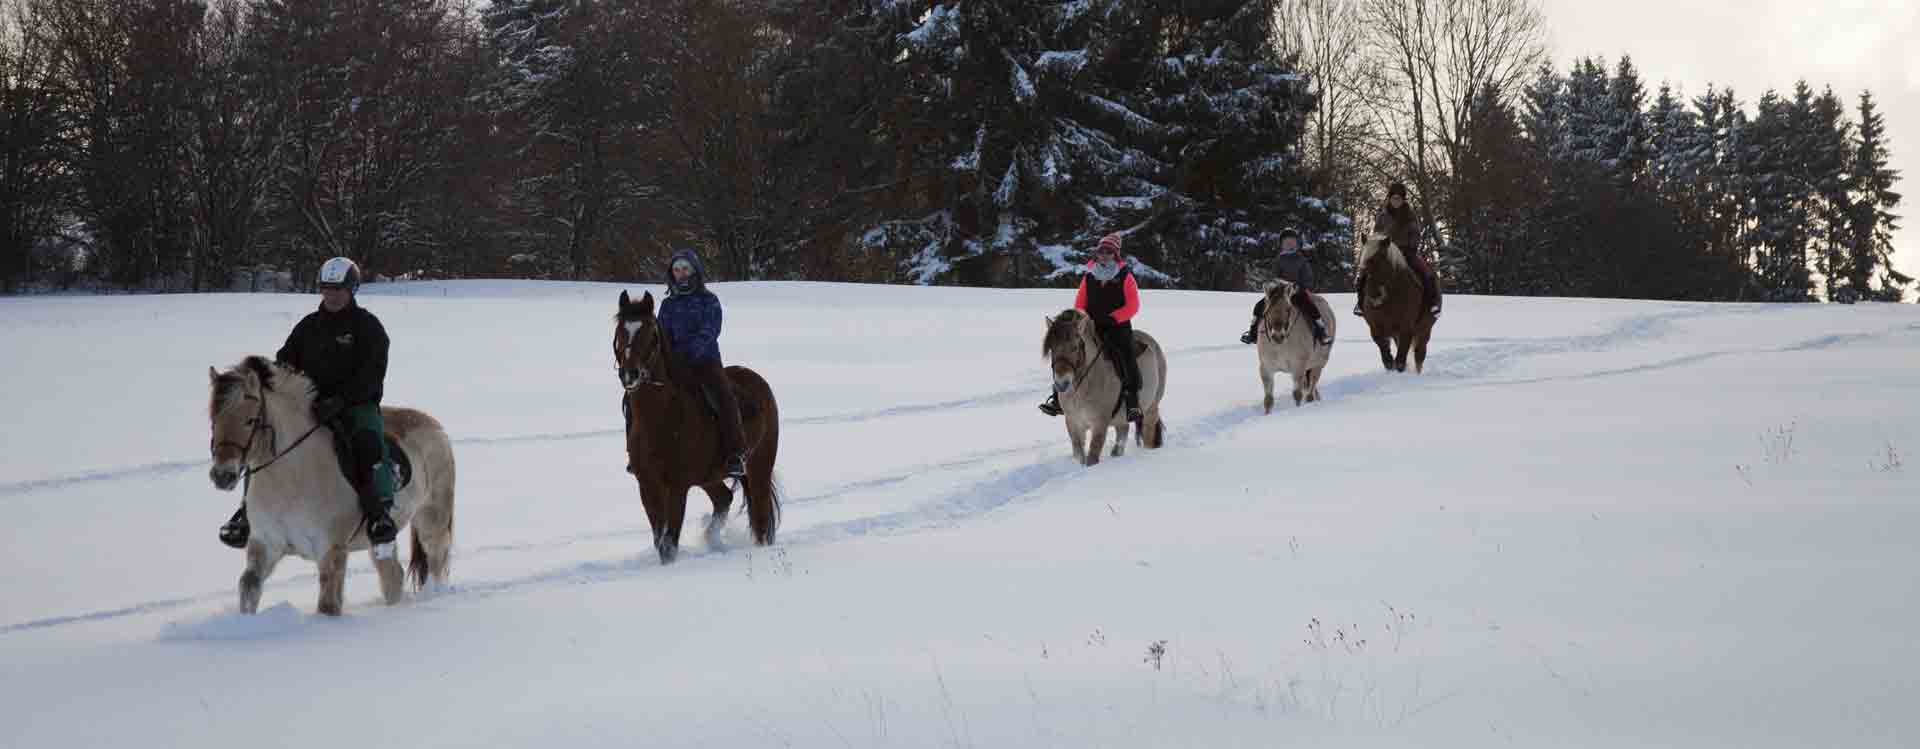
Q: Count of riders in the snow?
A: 5